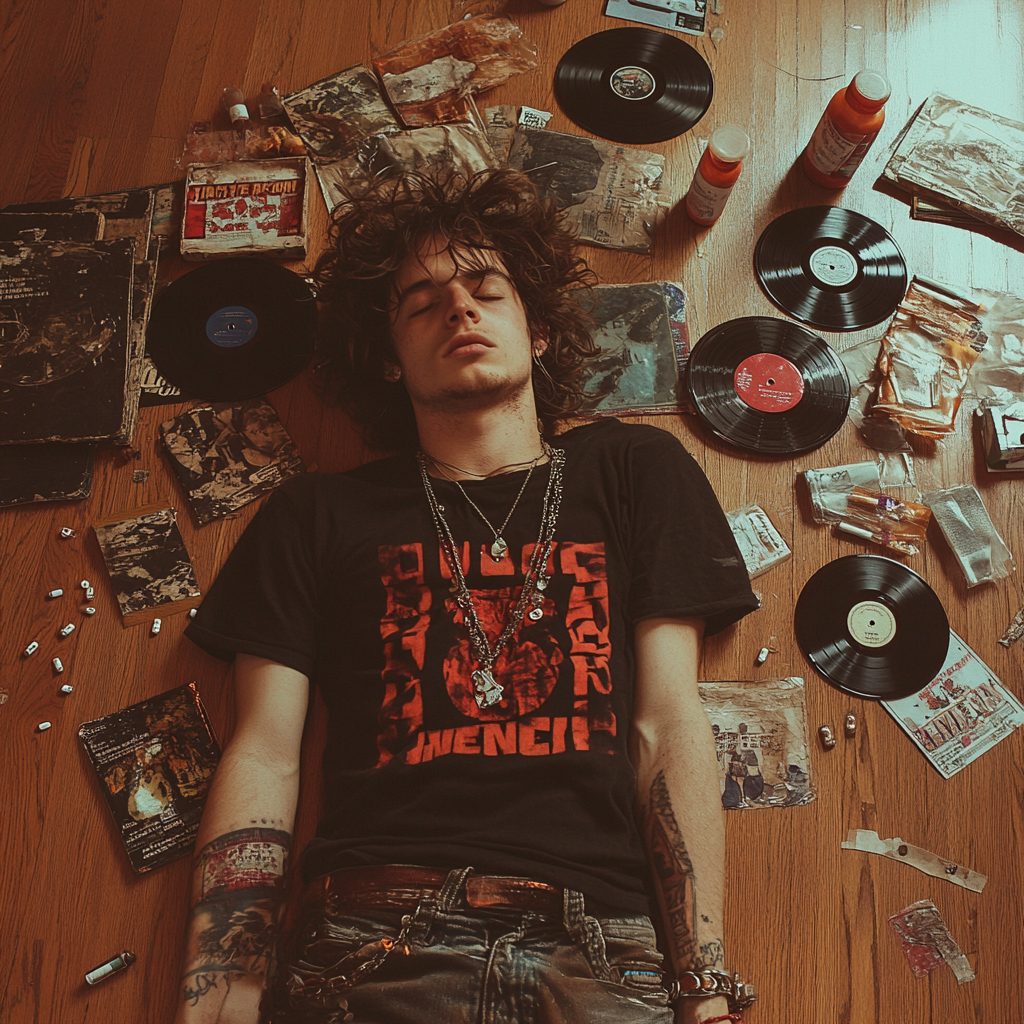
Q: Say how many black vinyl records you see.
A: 5